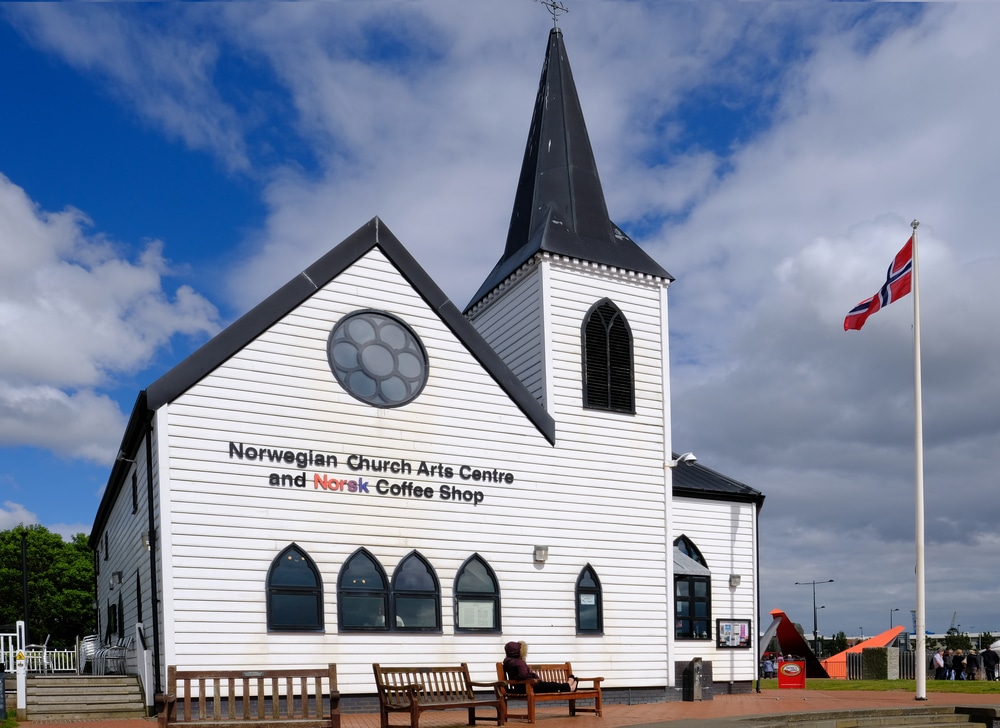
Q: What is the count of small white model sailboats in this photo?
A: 0